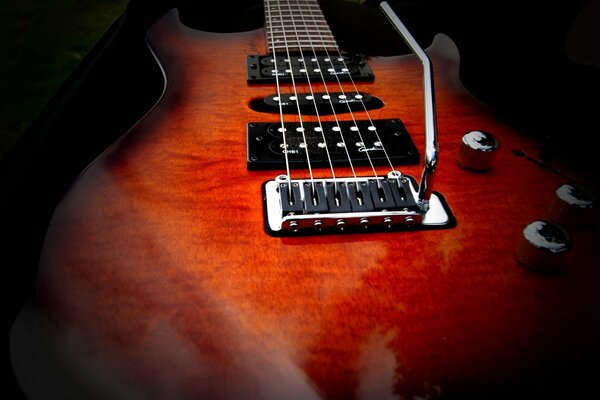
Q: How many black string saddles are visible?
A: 6